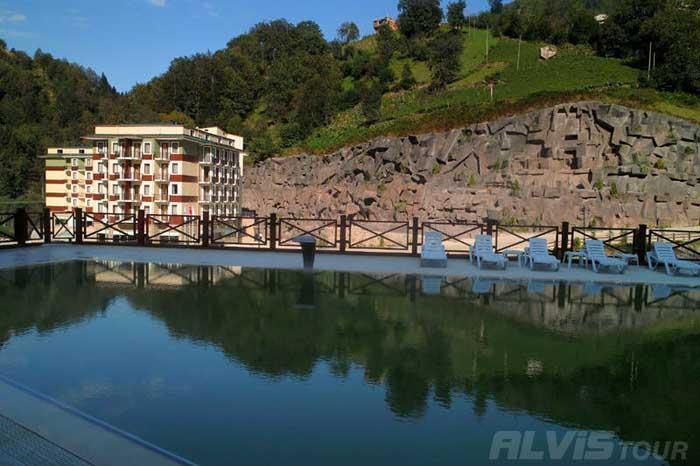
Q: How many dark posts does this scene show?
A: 11